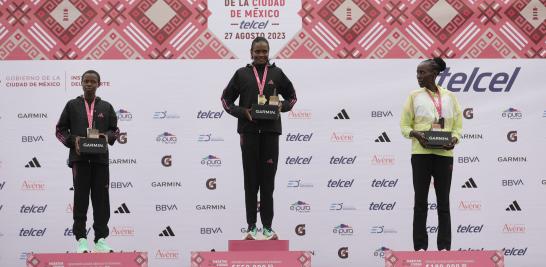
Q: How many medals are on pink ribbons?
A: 3